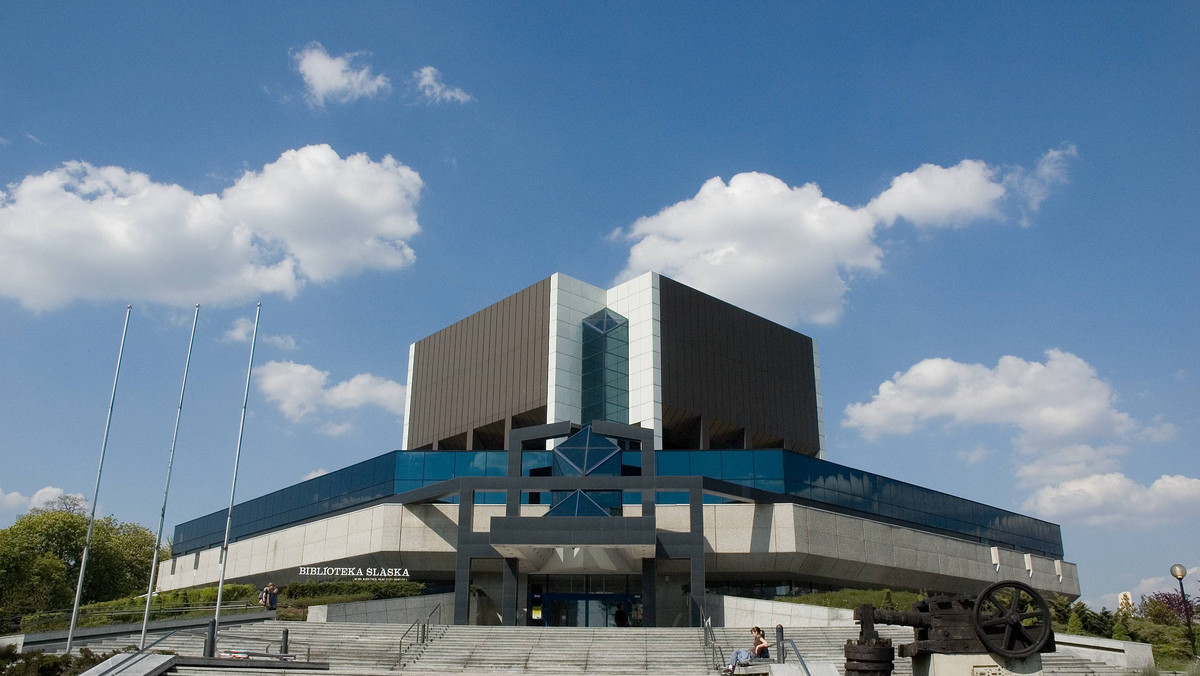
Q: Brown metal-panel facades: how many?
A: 2